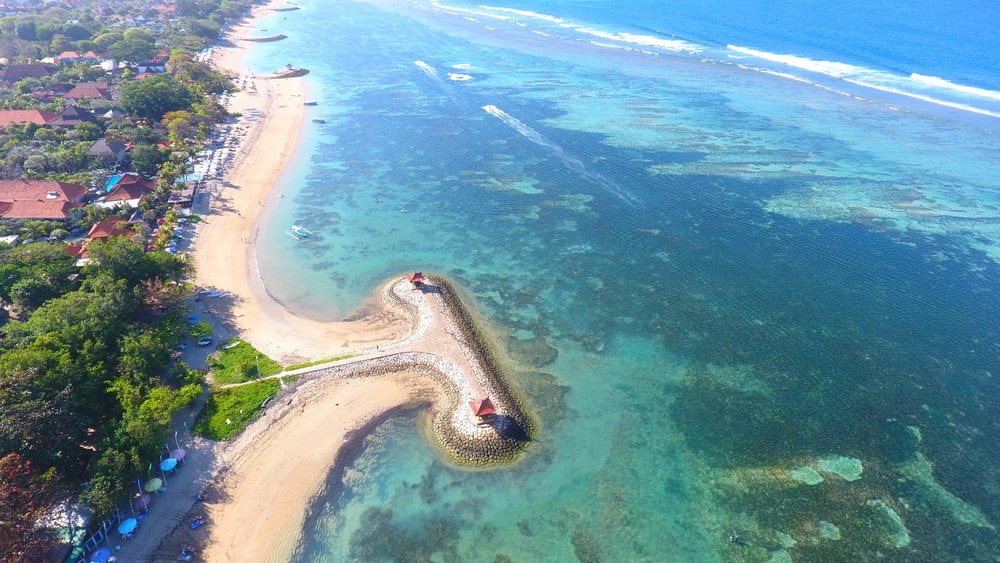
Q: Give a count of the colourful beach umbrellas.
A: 6